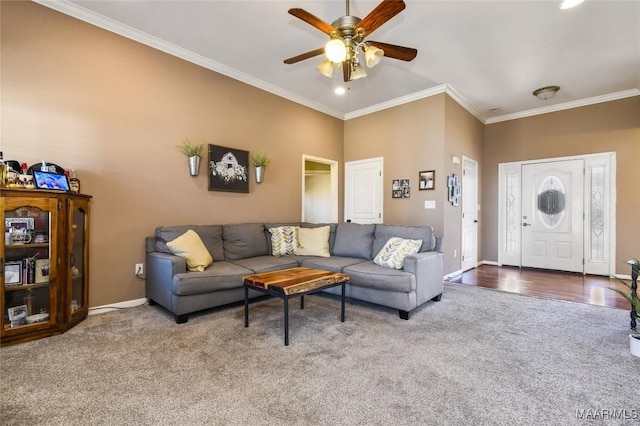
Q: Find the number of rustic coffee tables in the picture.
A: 1